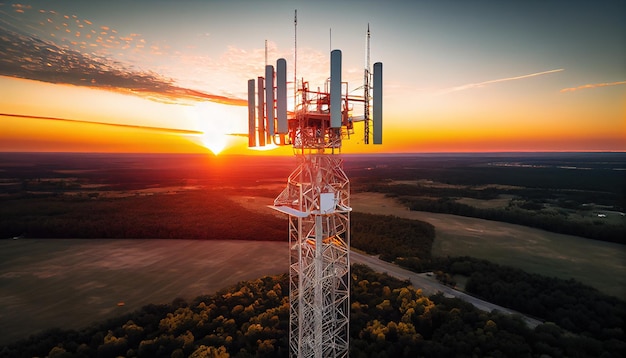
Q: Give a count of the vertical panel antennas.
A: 6